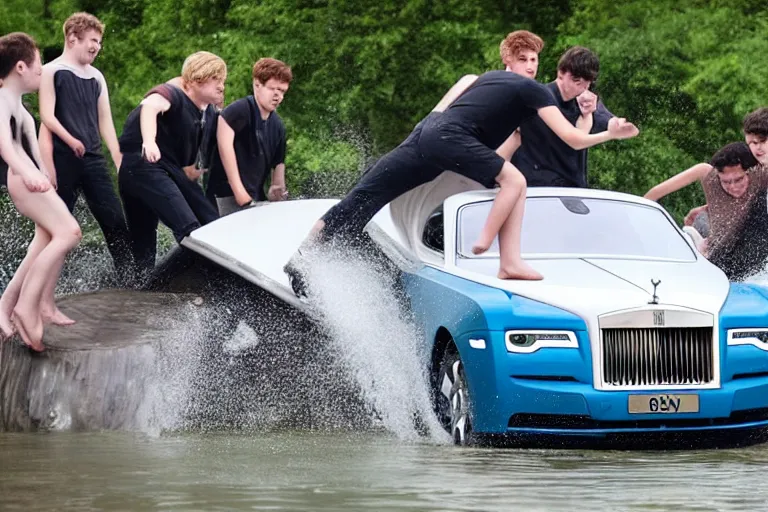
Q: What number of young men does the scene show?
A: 8